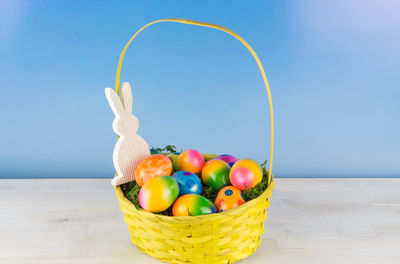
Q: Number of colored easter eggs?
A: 9